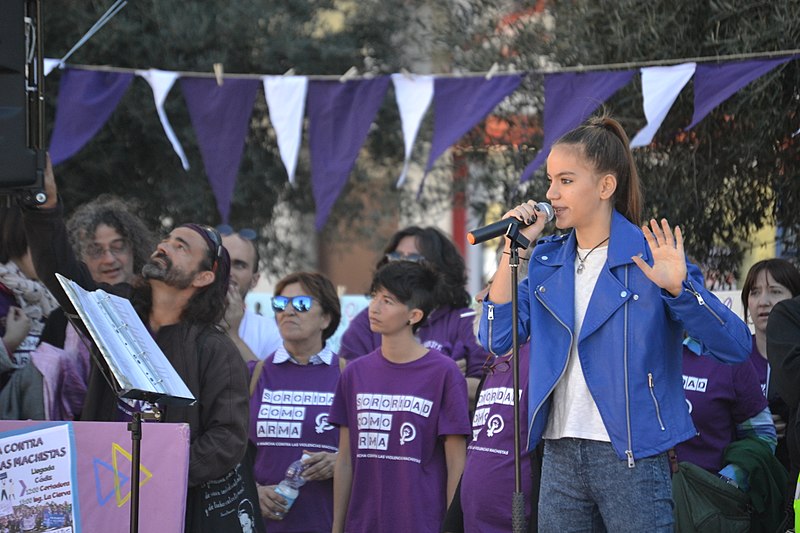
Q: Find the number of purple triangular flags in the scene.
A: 6